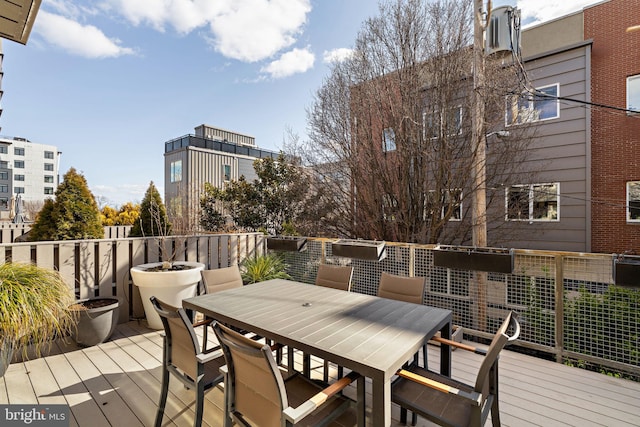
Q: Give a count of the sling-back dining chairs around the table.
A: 6